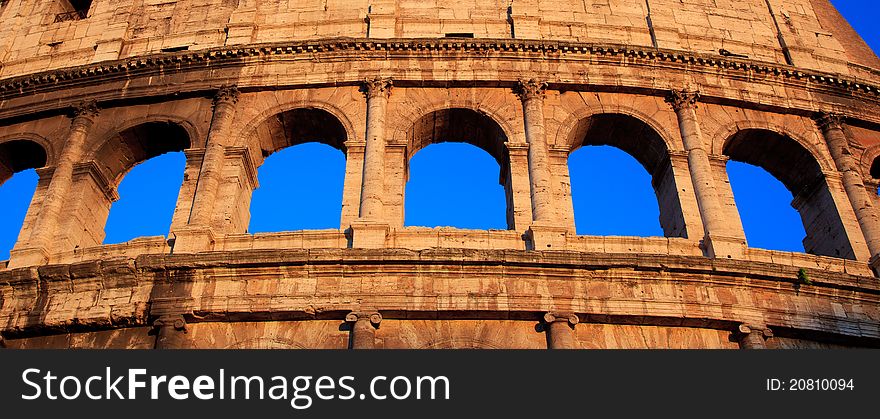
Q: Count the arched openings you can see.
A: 7